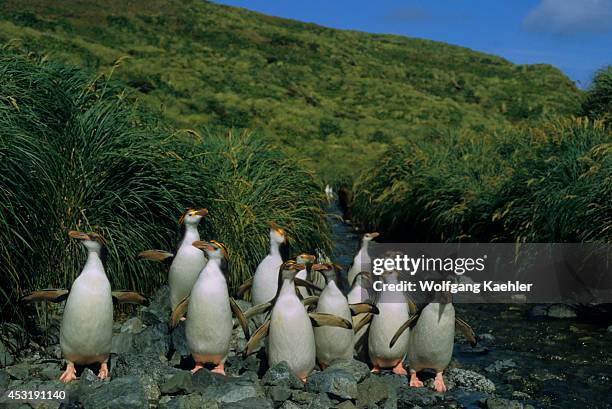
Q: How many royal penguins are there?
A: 11